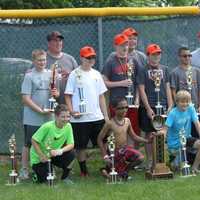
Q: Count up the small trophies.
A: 9